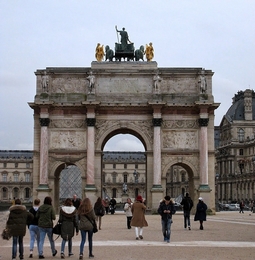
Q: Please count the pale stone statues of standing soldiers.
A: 4